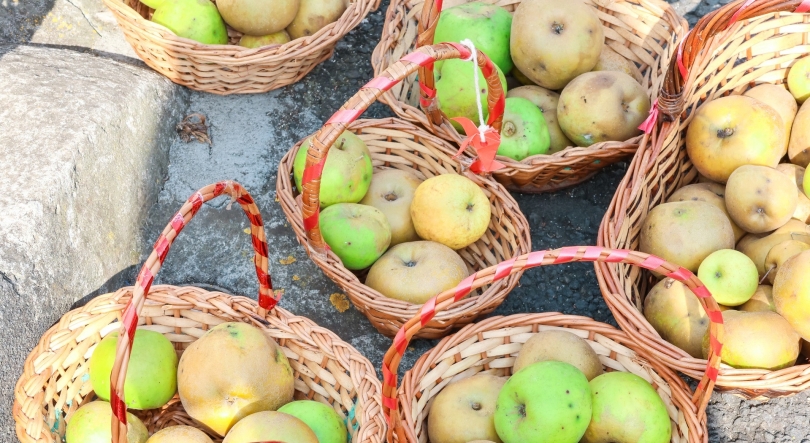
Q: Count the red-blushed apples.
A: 0